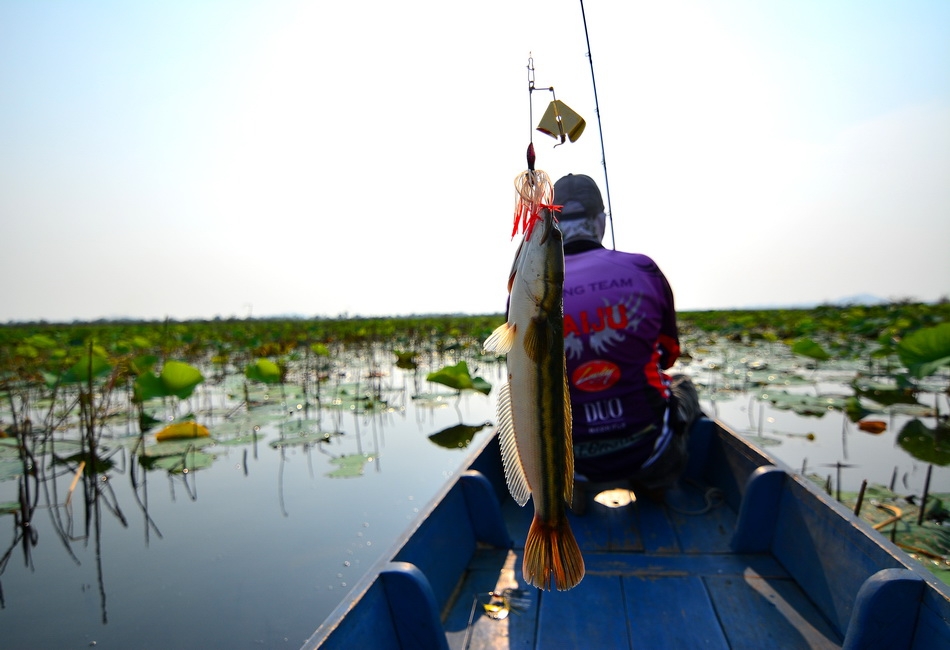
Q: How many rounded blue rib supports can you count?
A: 4